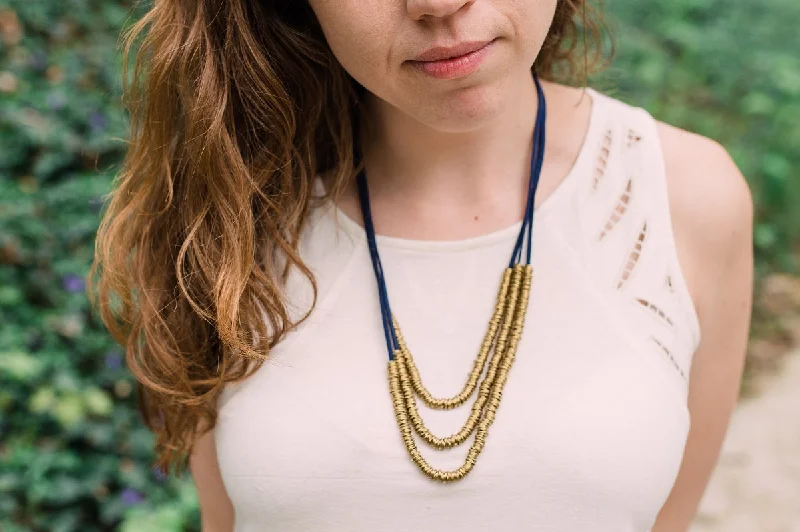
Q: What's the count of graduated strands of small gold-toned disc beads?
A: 3